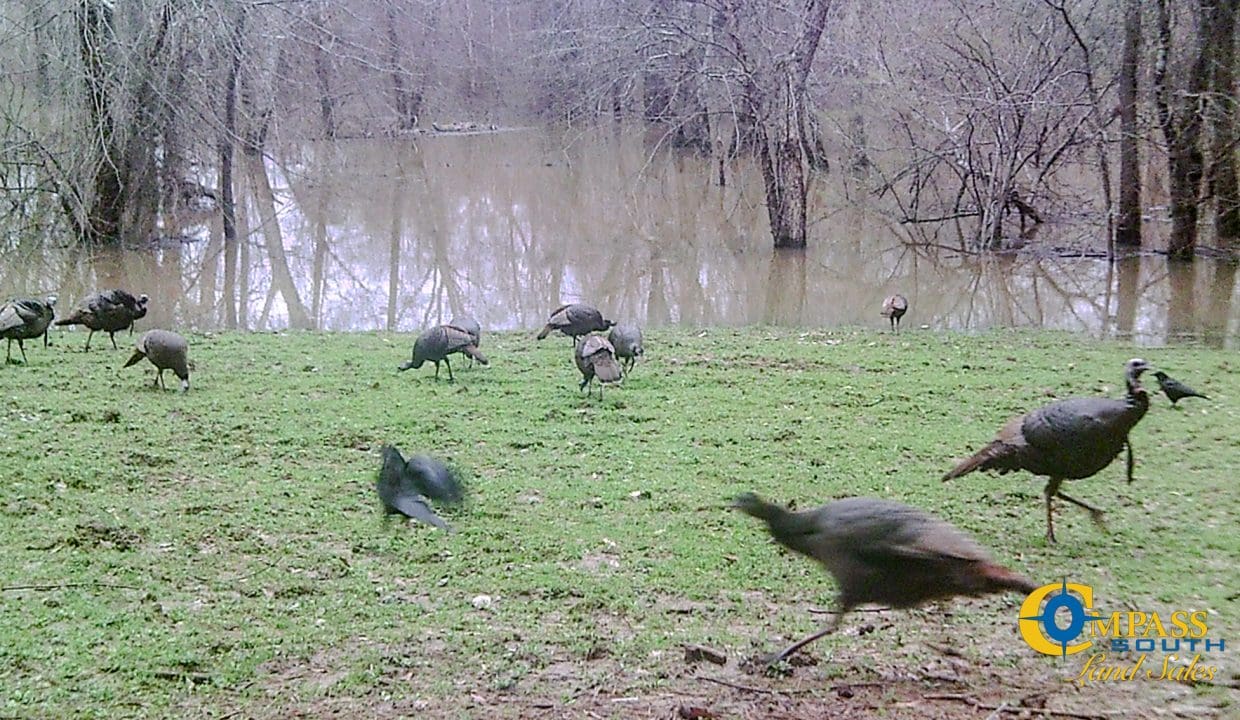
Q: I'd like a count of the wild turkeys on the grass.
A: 11